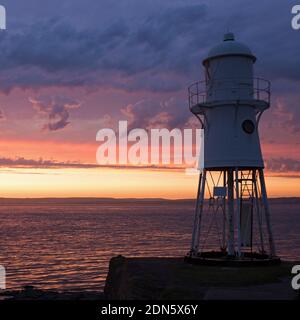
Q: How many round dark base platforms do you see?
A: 1